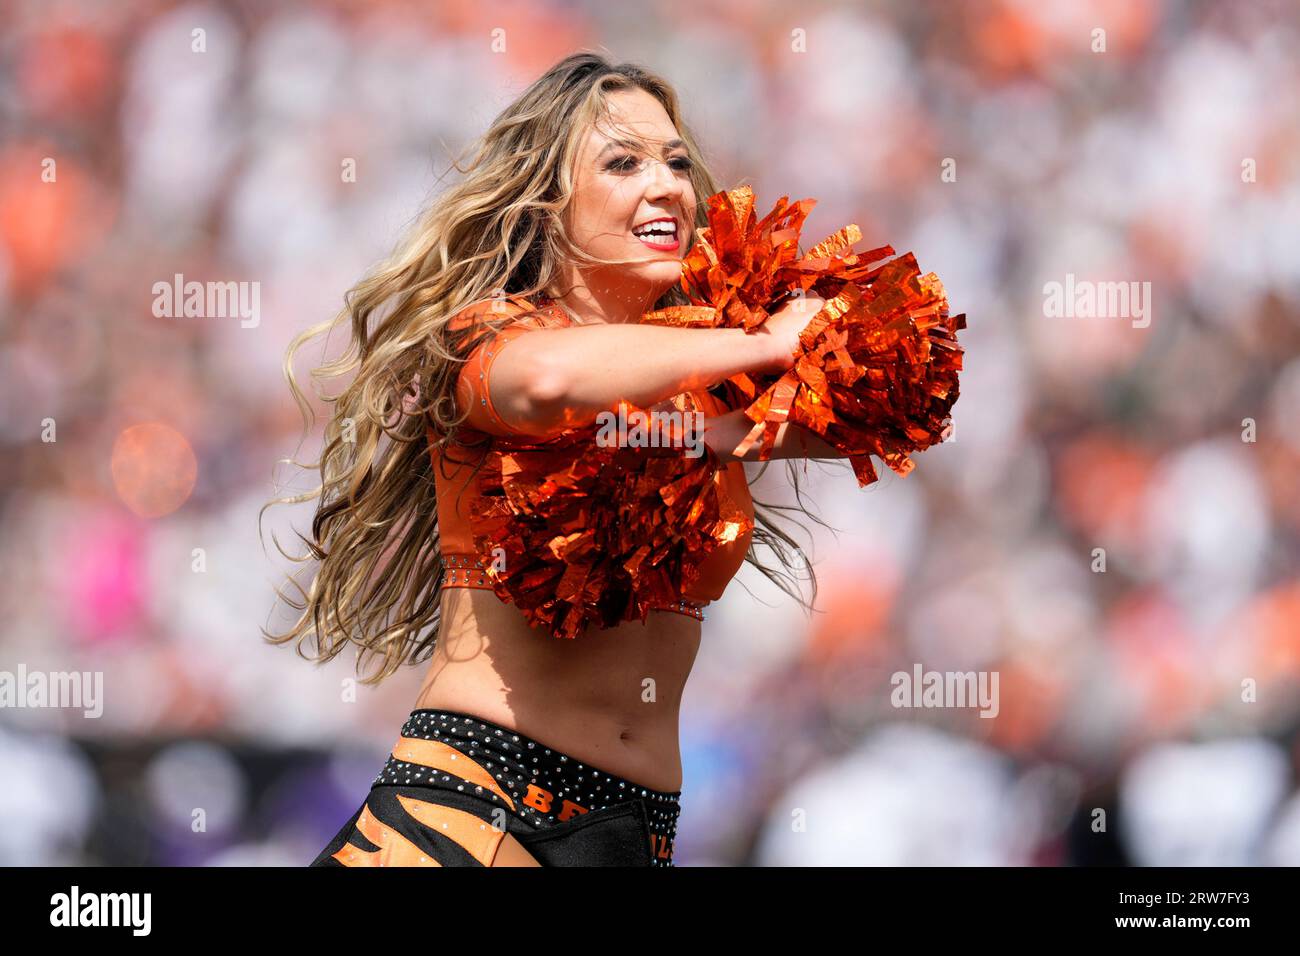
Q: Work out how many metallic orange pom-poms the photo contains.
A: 2